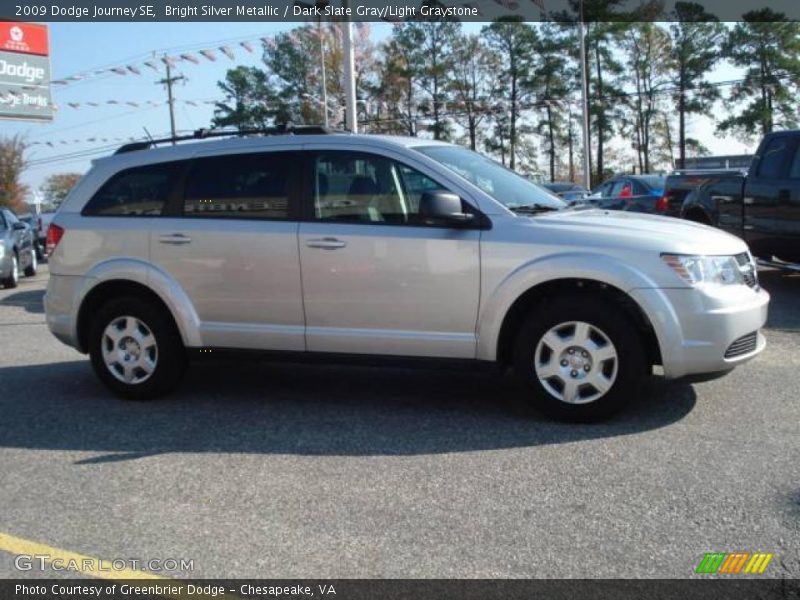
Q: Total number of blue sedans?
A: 1